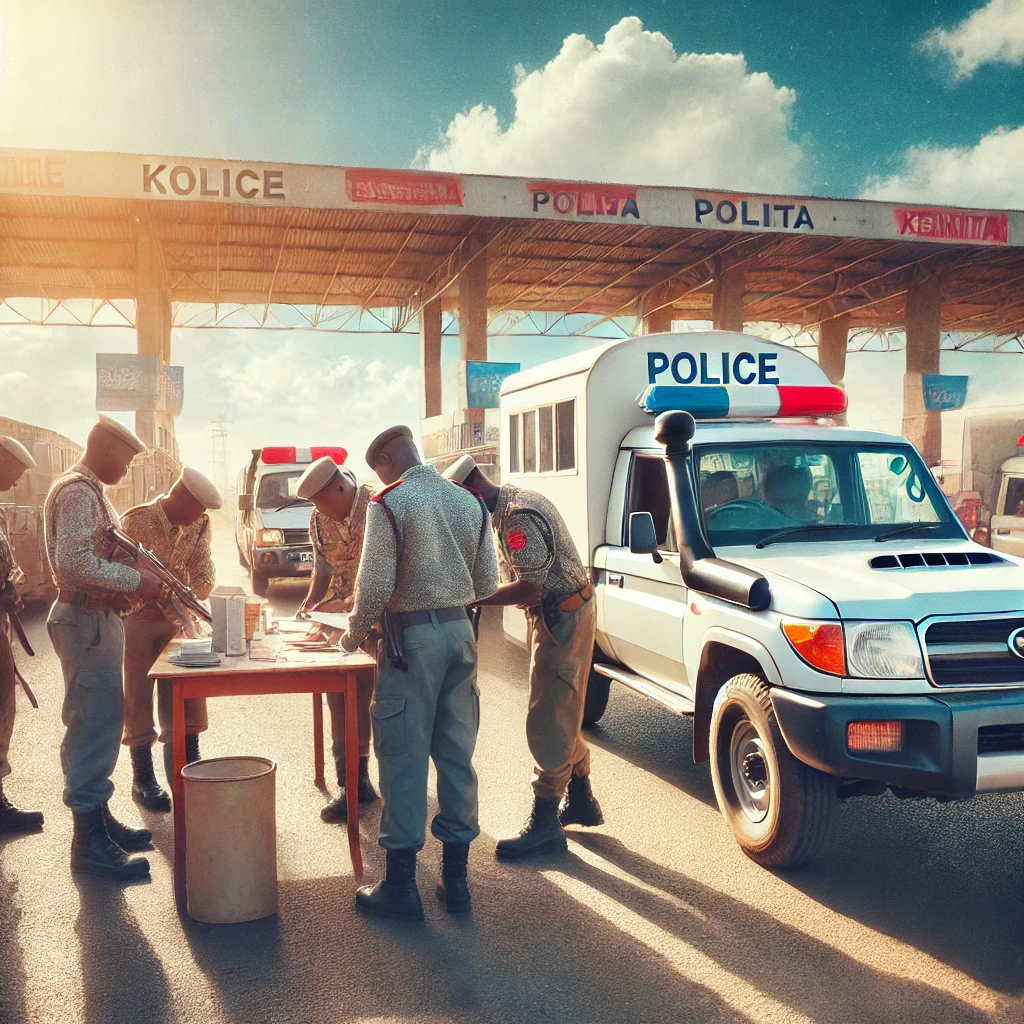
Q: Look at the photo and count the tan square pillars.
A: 7